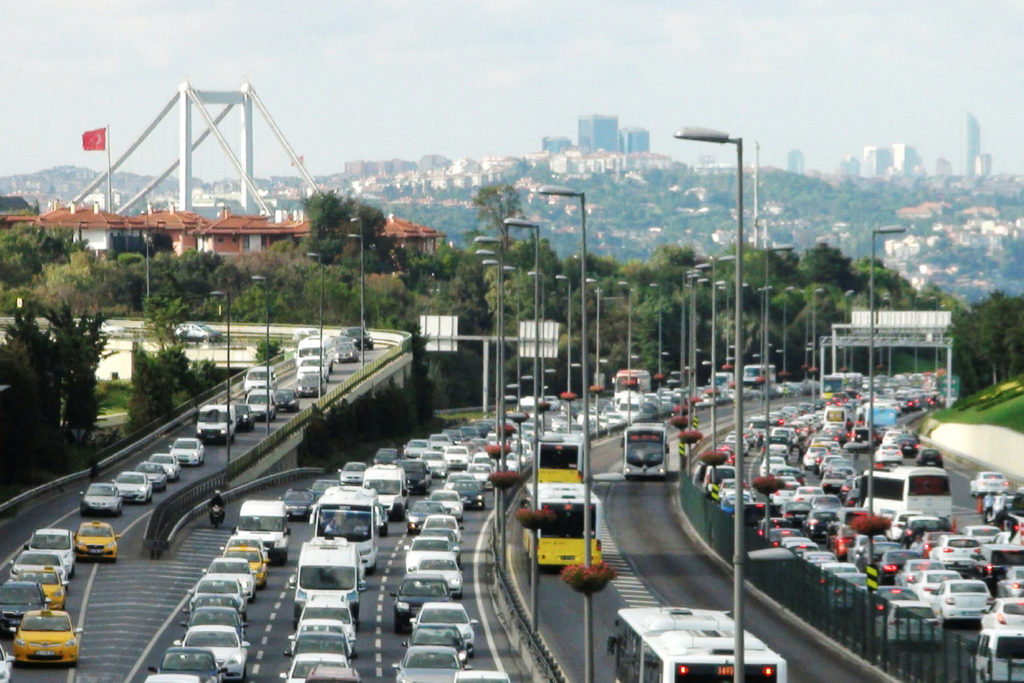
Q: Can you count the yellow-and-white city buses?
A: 2